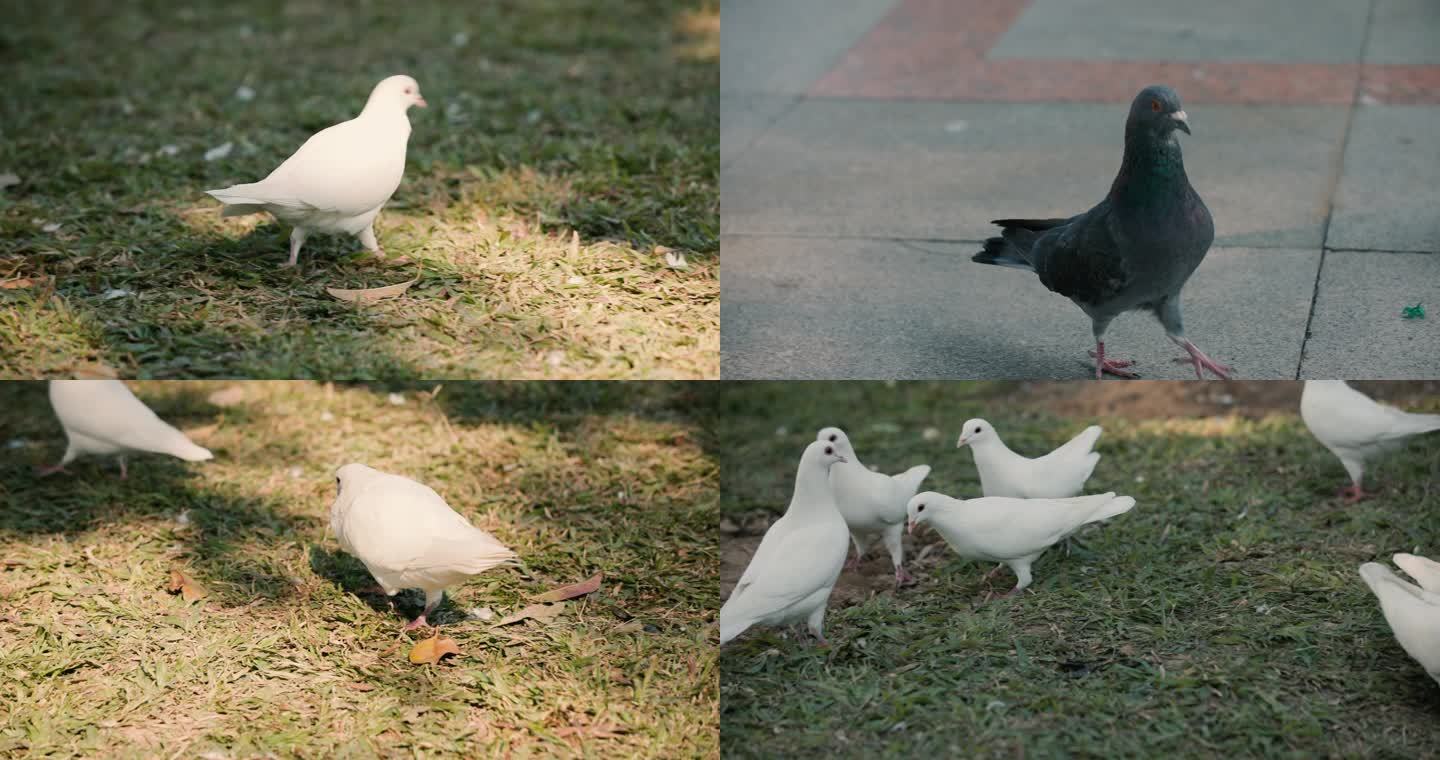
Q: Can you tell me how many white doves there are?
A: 9